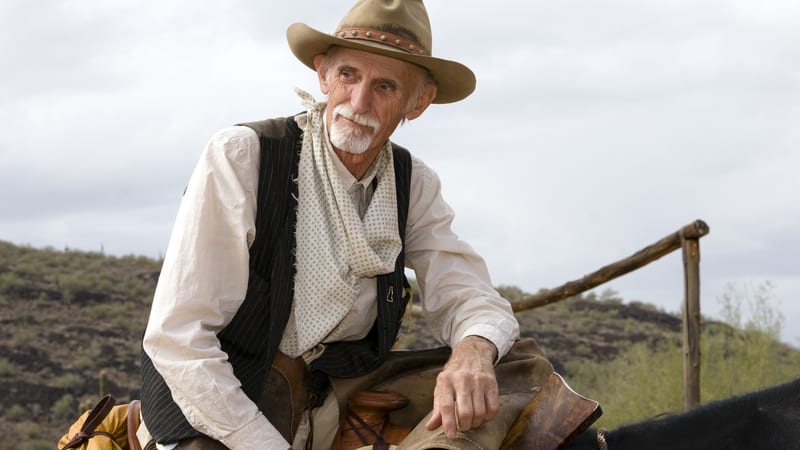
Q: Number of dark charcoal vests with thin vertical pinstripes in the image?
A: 1